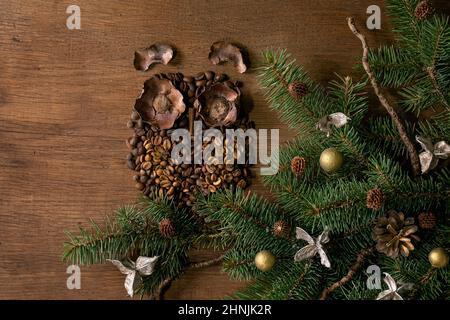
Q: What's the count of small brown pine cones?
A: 7